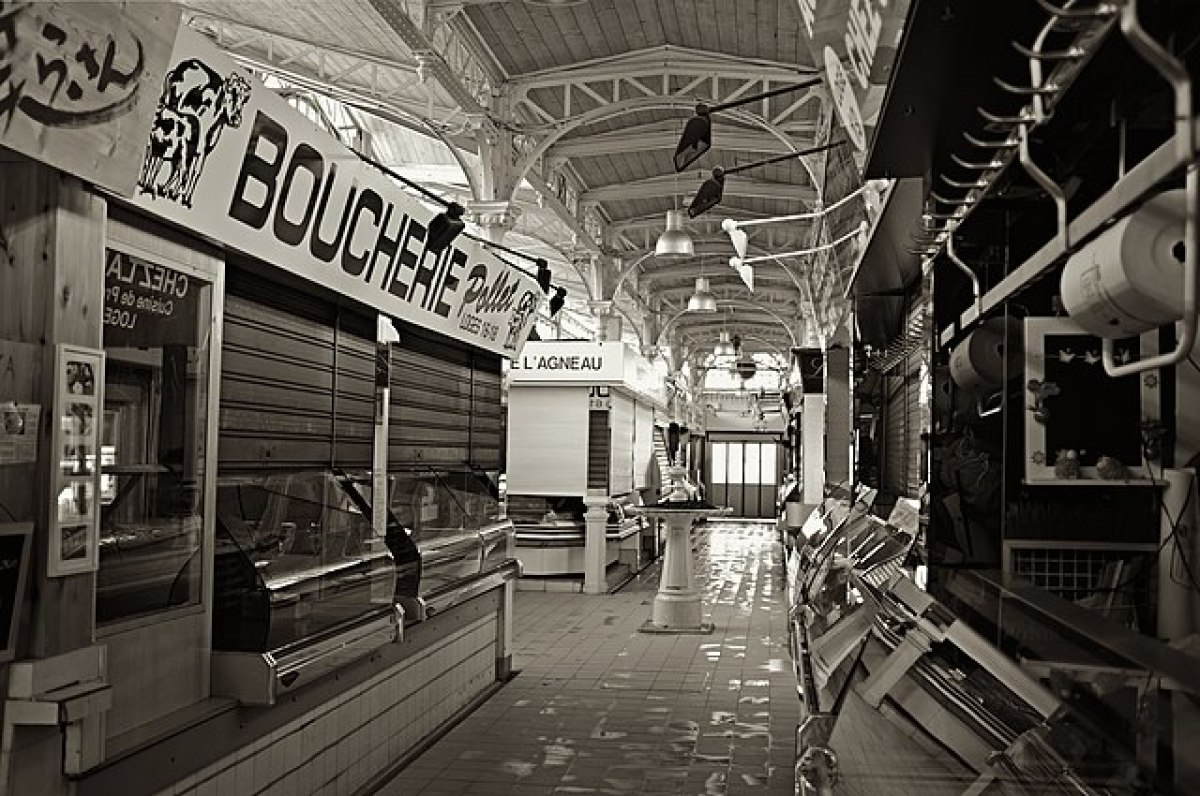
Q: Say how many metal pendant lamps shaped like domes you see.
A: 3